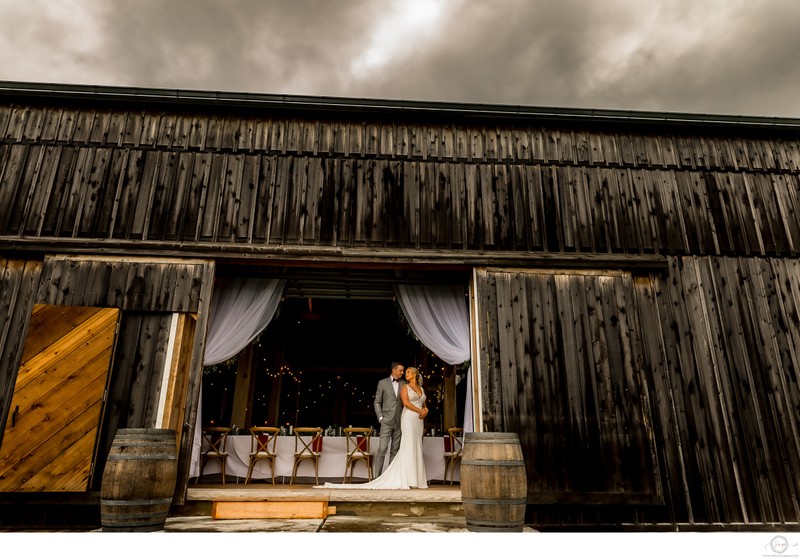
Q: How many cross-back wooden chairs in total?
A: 5